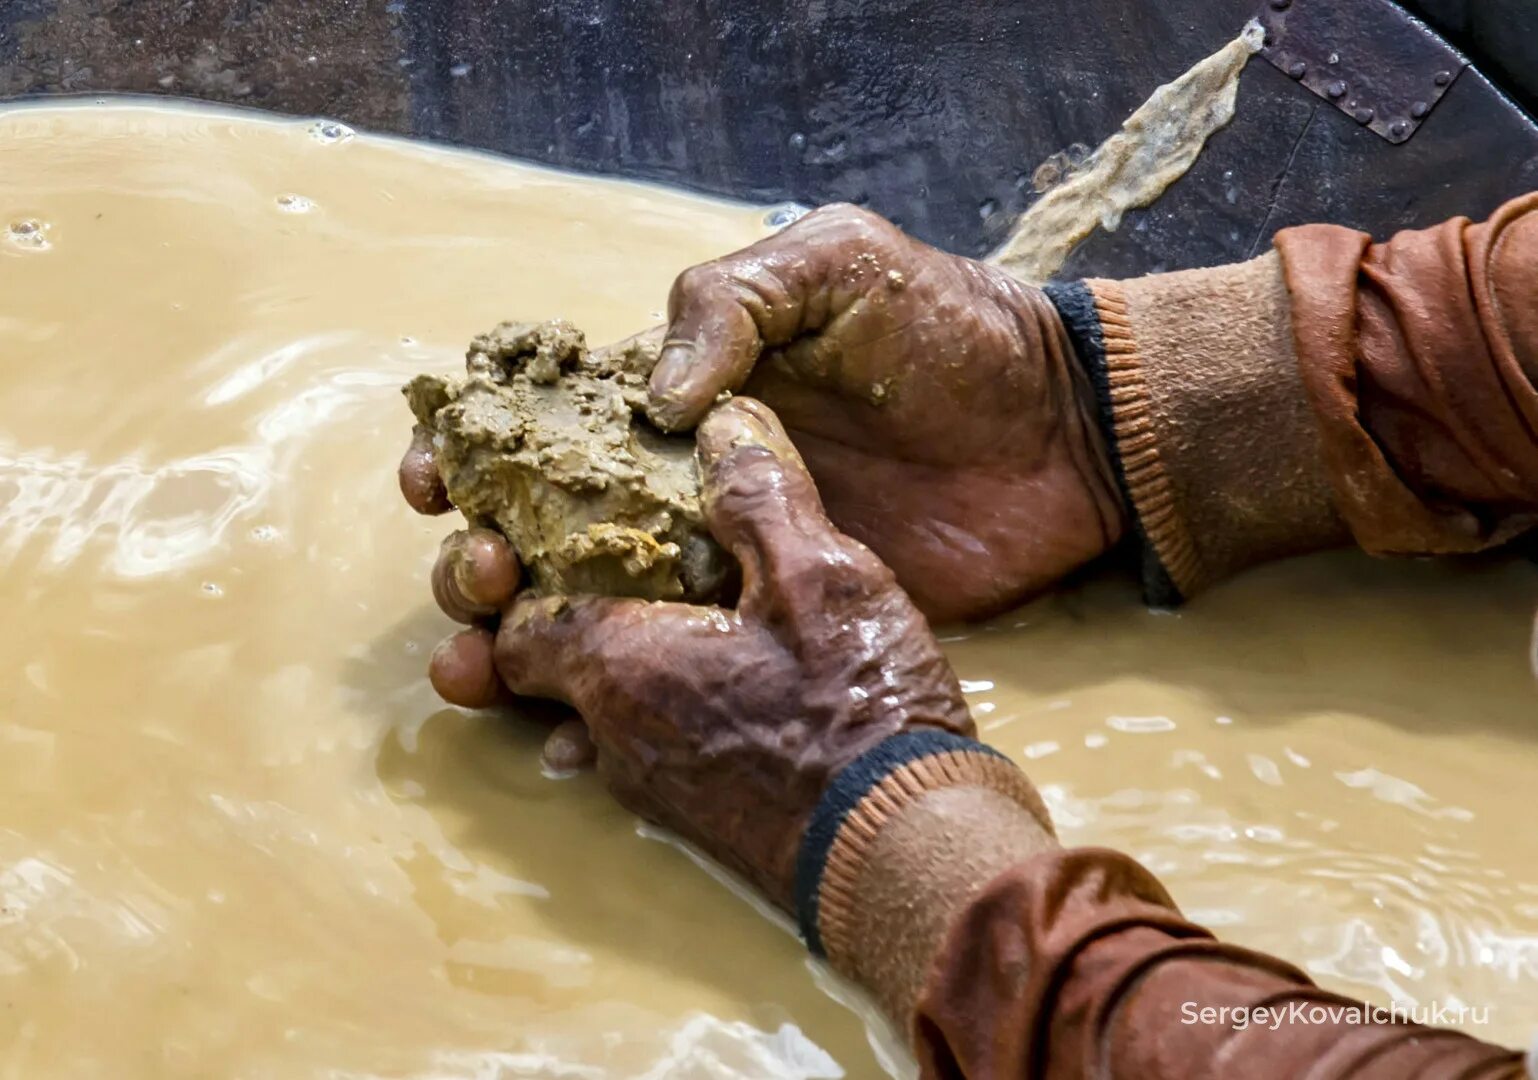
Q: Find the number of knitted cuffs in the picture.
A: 2